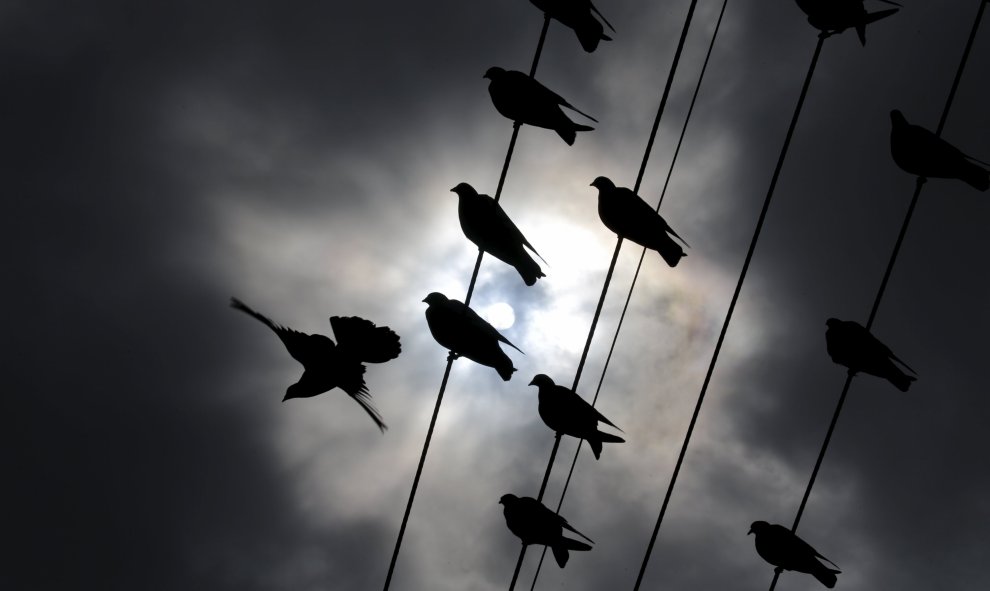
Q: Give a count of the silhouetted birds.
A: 12